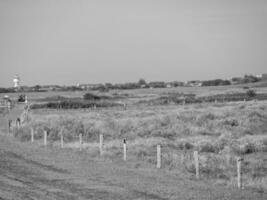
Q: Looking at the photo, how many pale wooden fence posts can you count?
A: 9